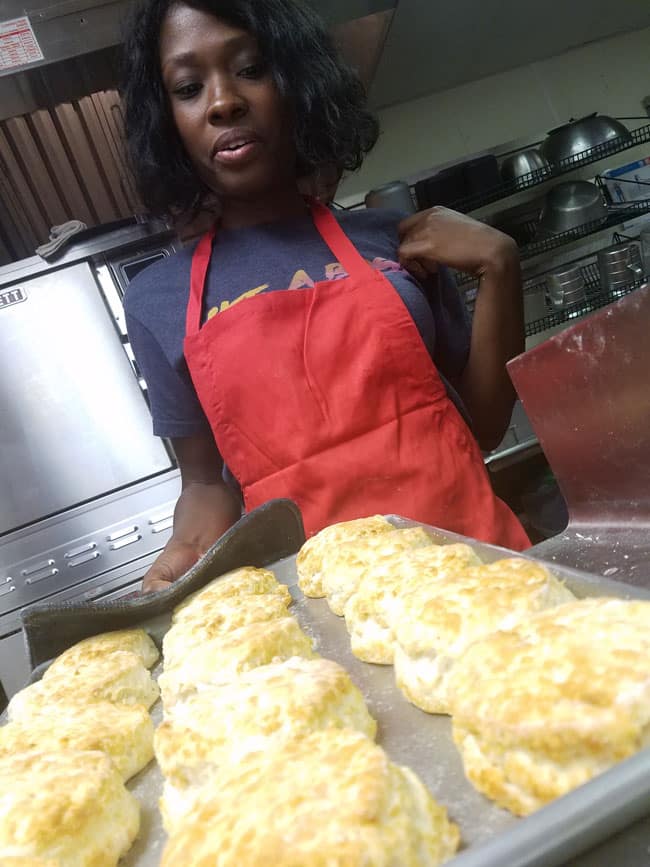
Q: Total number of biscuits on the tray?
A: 14